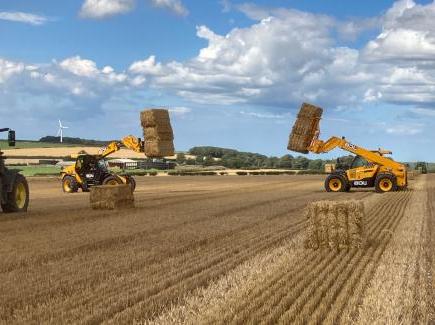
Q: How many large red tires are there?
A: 0